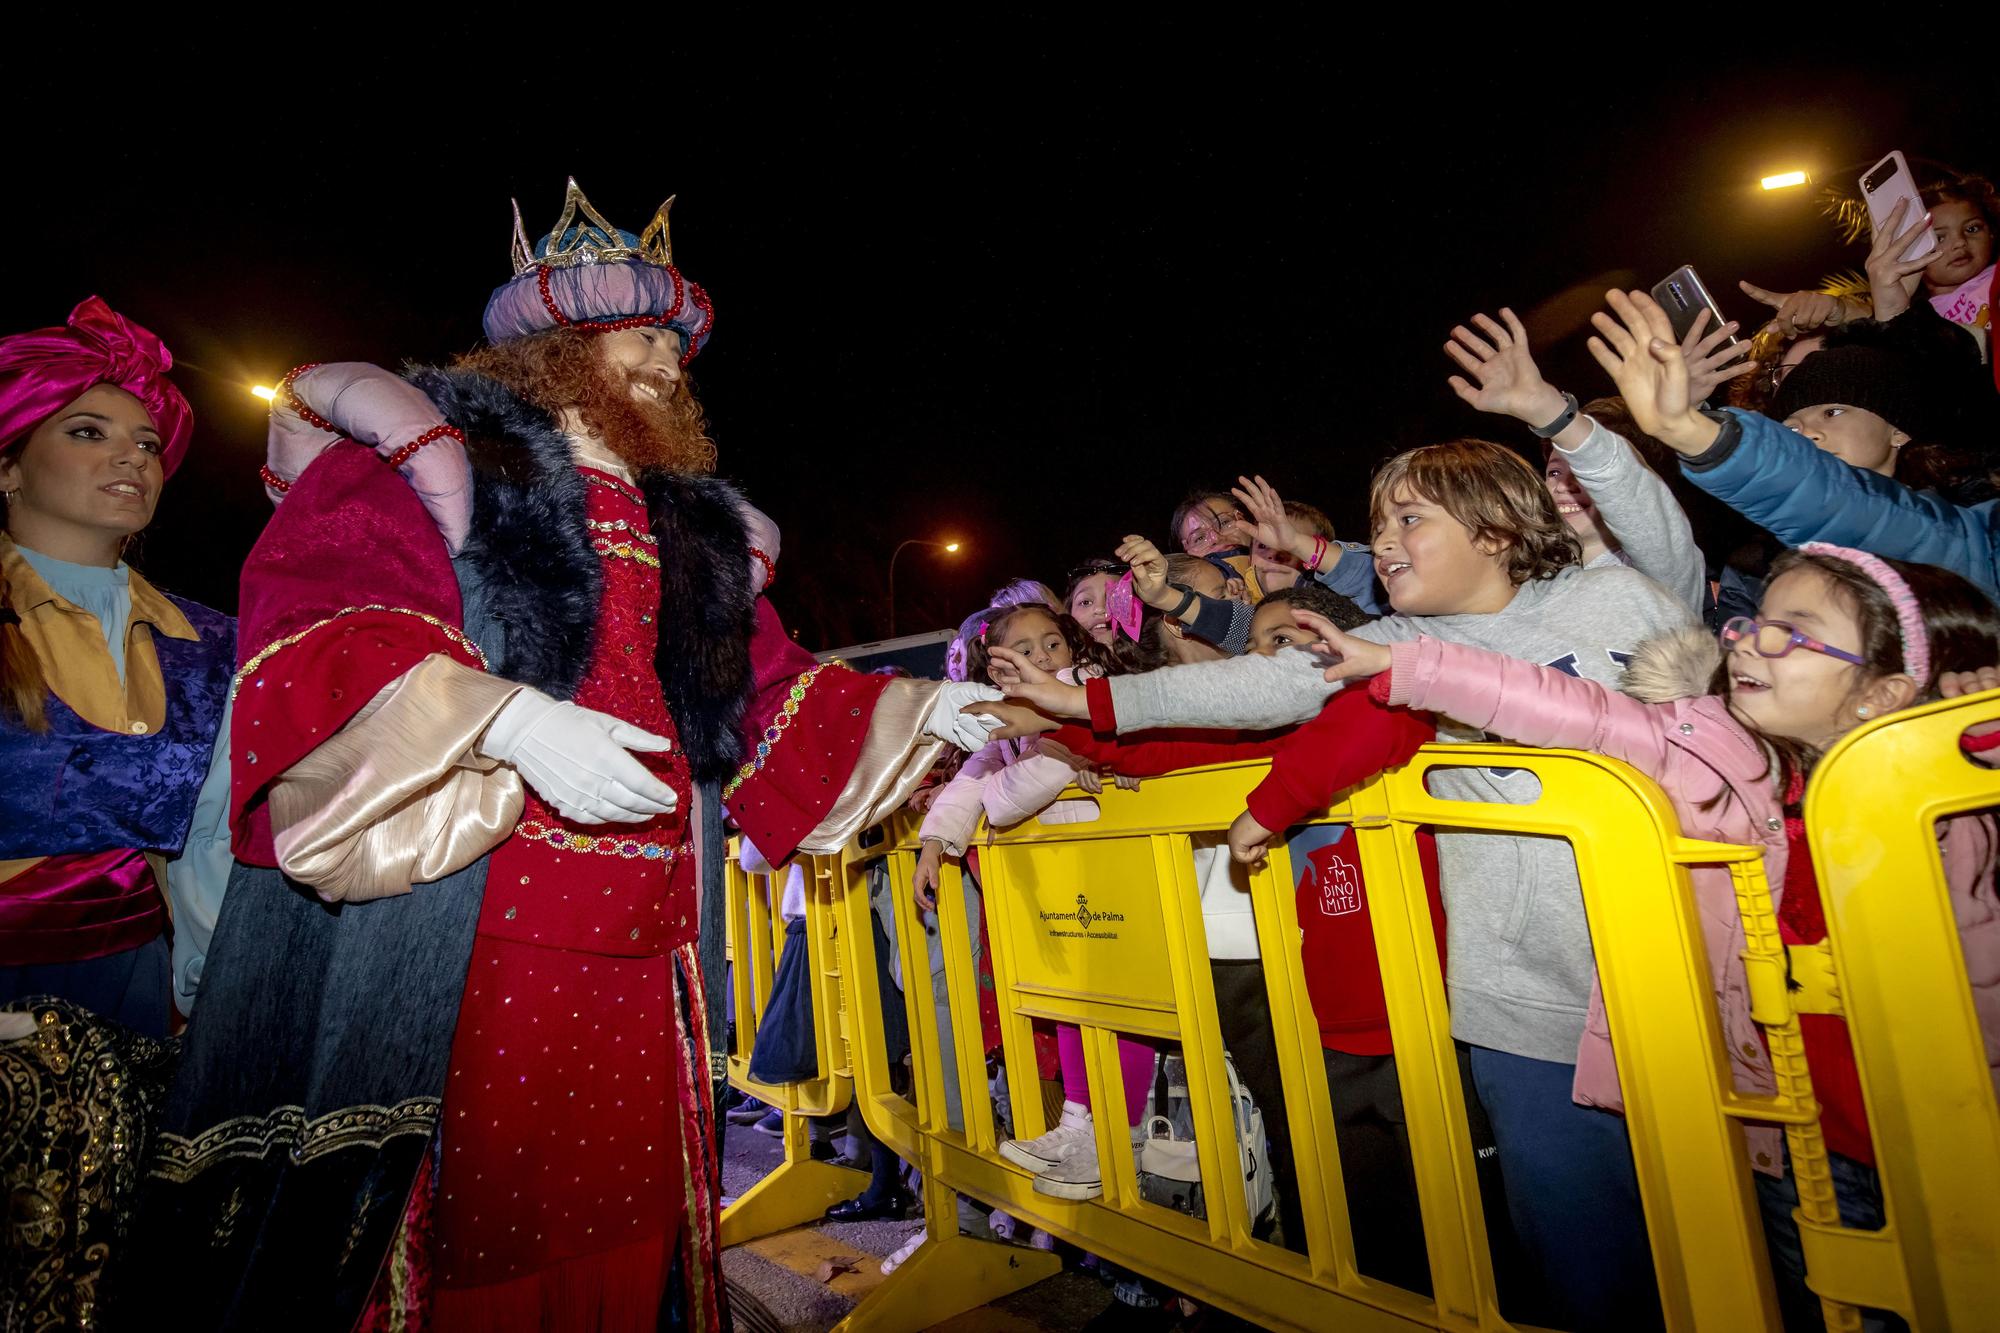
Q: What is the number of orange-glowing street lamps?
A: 3